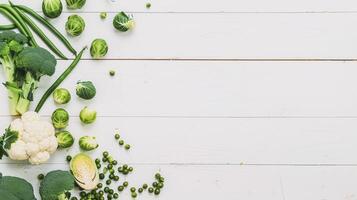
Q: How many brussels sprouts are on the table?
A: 12